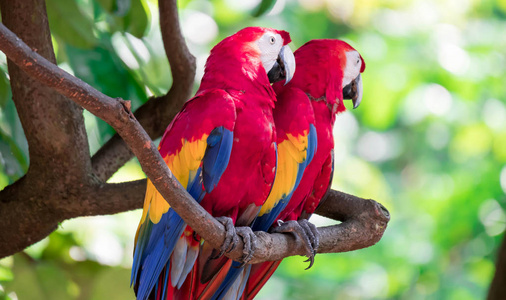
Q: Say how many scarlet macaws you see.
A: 2